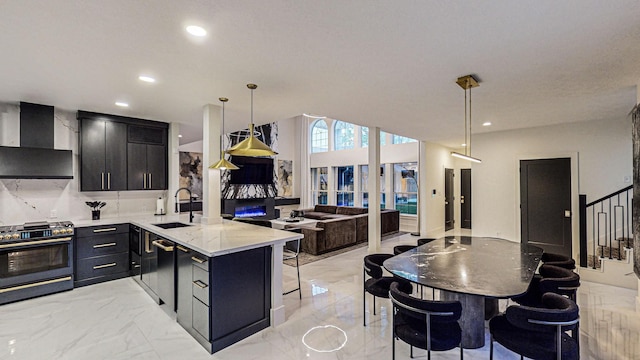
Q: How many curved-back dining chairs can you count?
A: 7